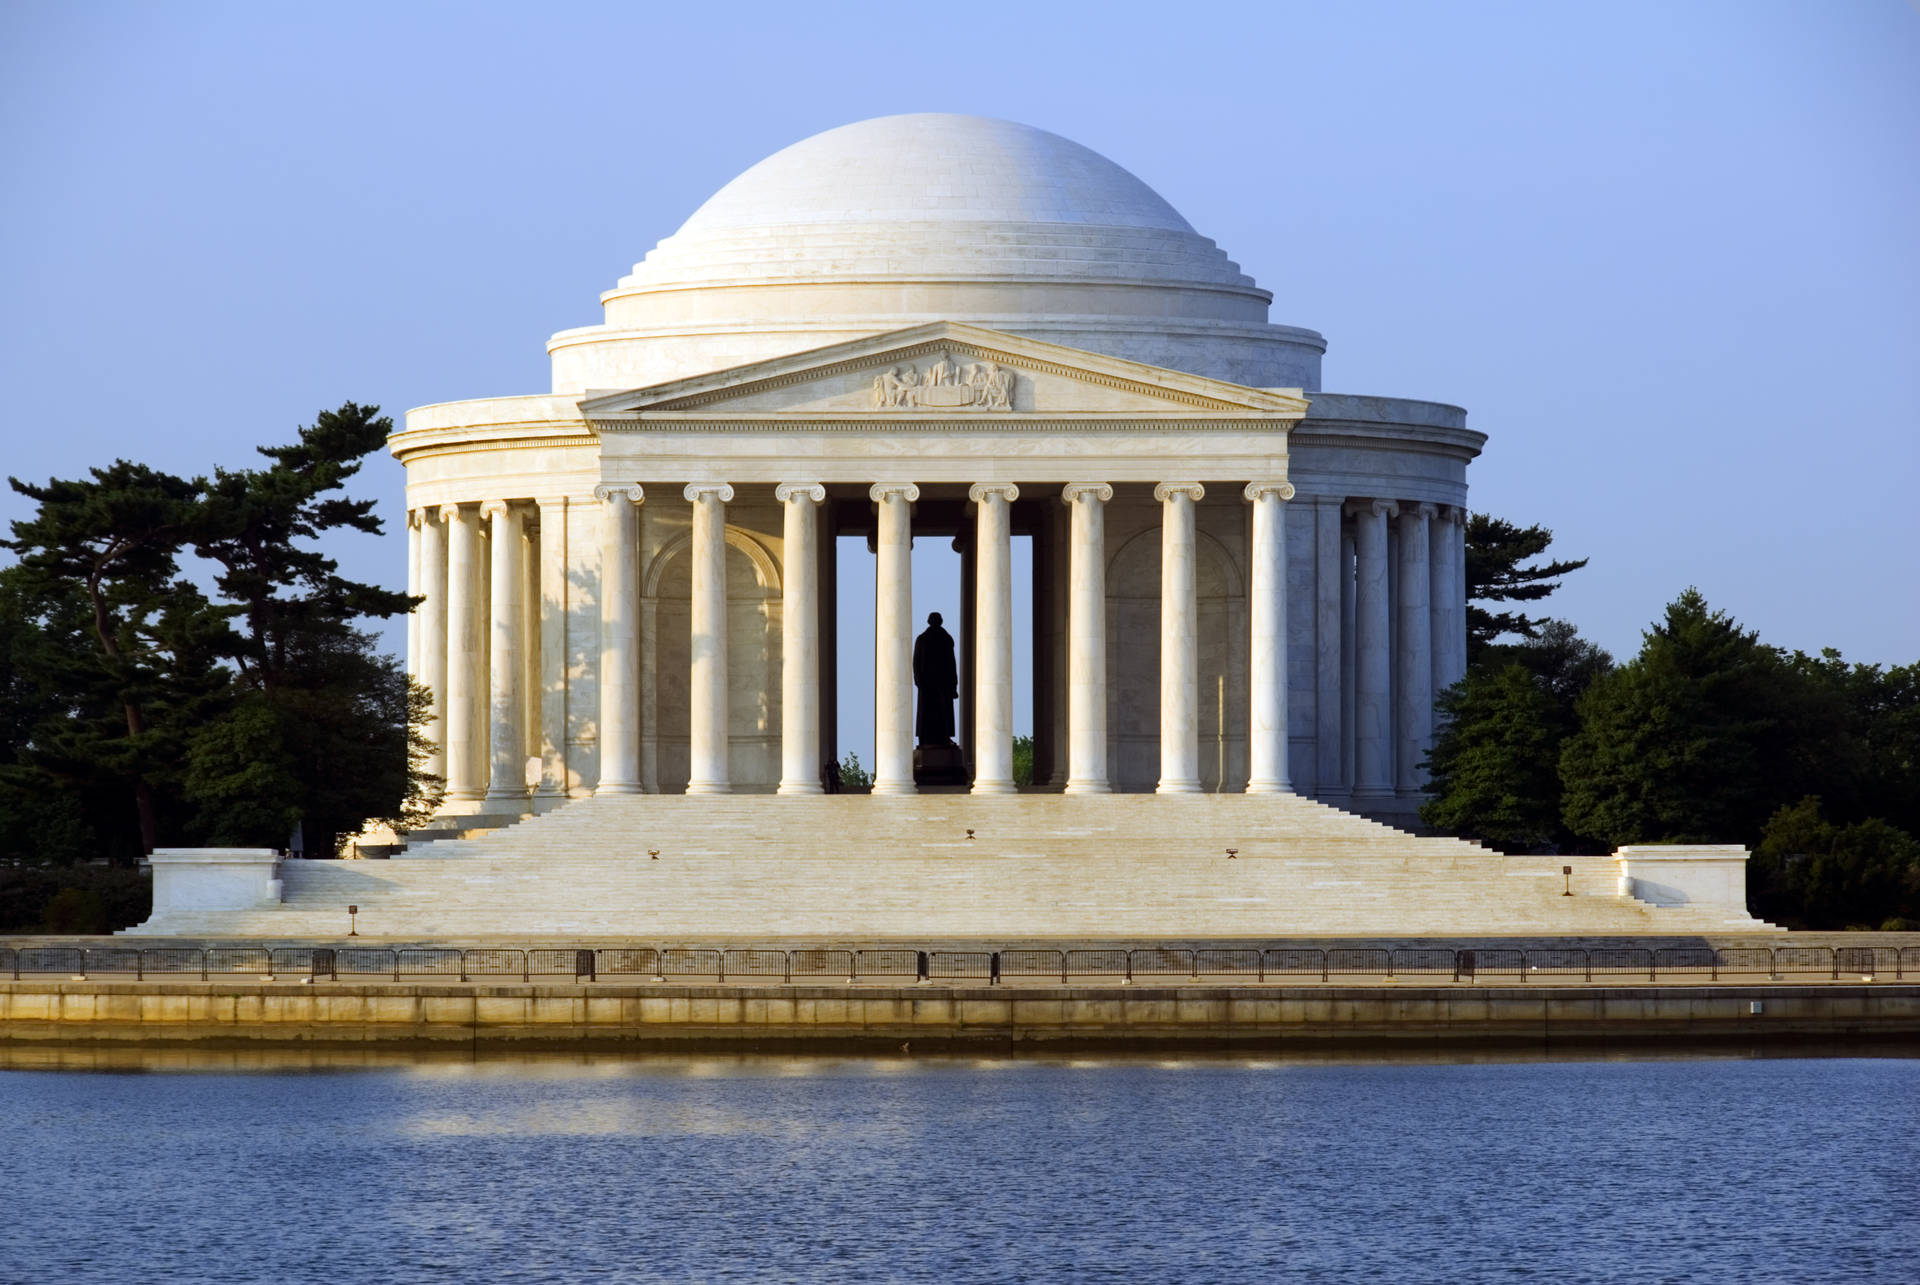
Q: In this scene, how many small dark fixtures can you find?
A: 5